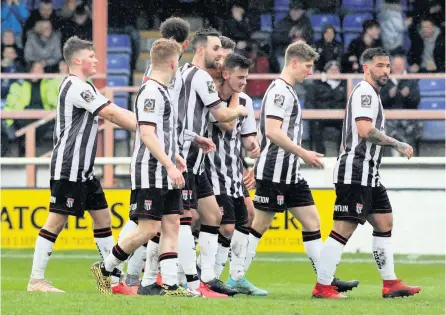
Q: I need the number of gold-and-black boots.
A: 2